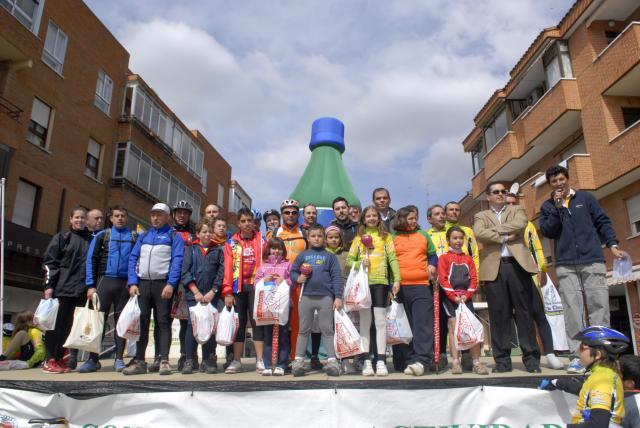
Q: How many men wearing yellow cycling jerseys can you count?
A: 3